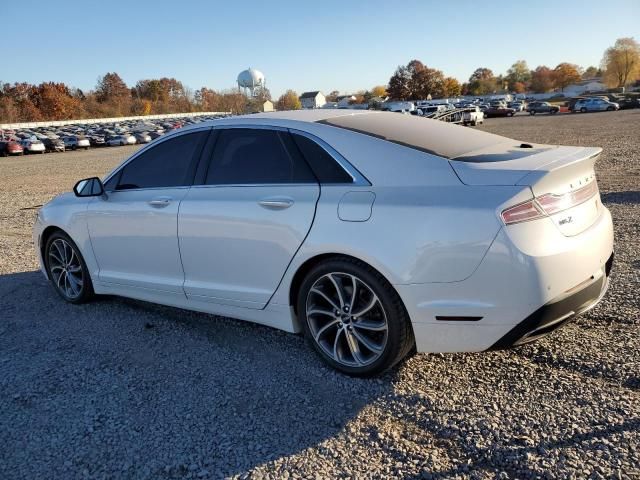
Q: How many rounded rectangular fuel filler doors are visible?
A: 1